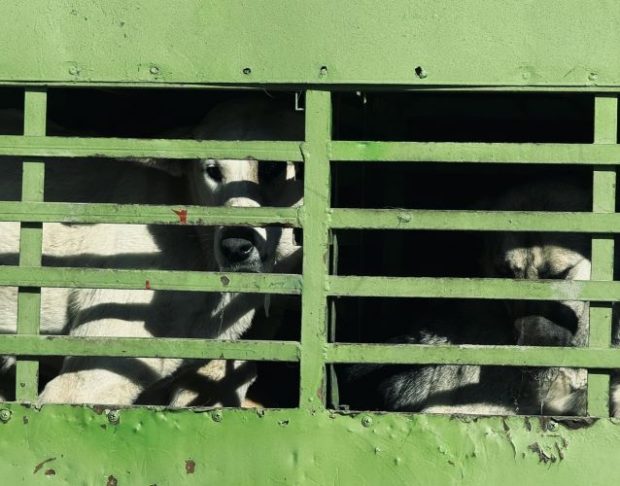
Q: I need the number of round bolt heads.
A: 5